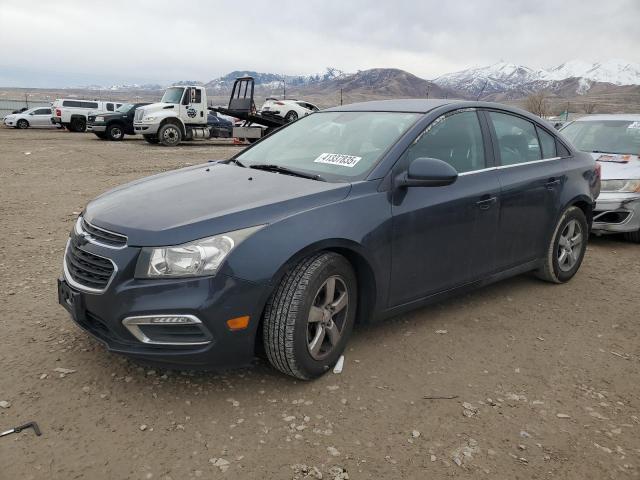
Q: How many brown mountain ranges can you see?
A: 1